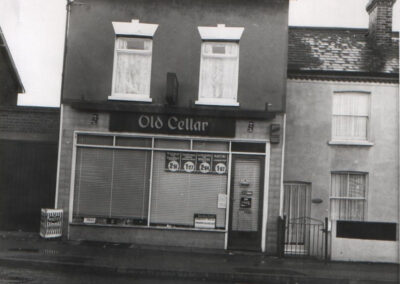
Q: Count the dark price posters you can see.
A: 4